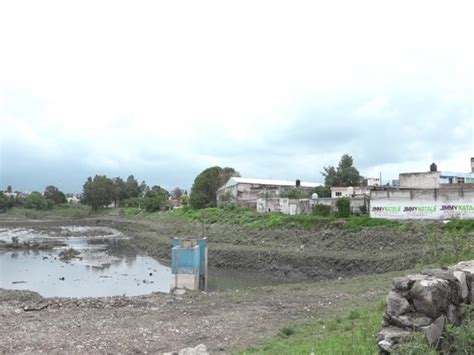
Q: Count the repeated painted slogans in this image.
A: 3